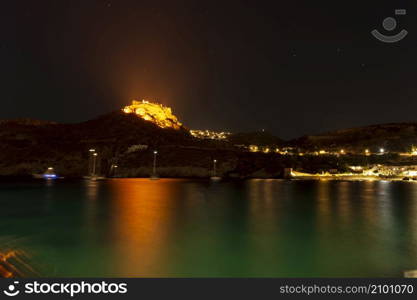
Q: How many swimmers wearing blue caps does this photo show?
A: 0